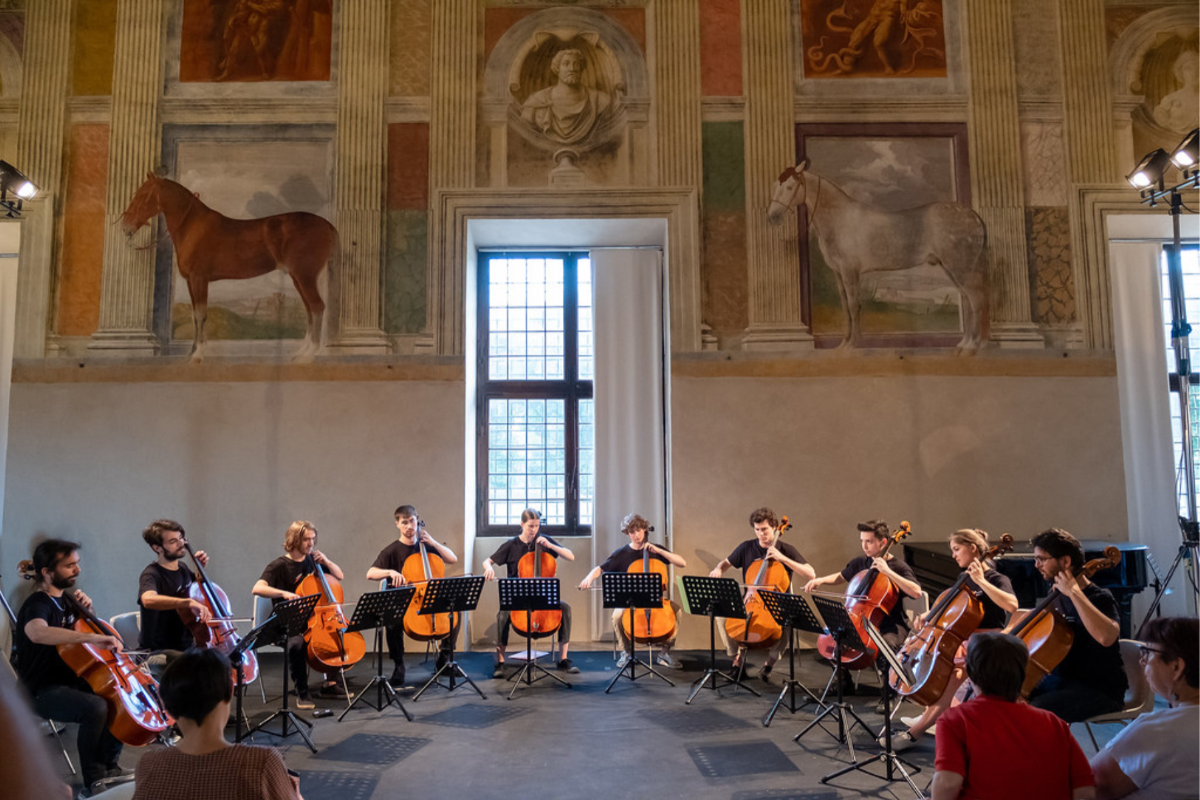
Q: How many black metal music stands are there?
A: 10